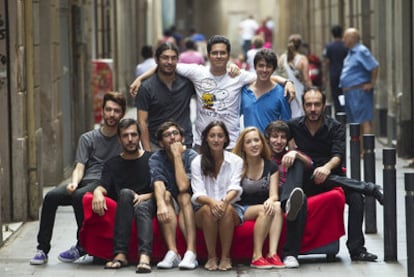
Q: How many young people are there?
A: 10